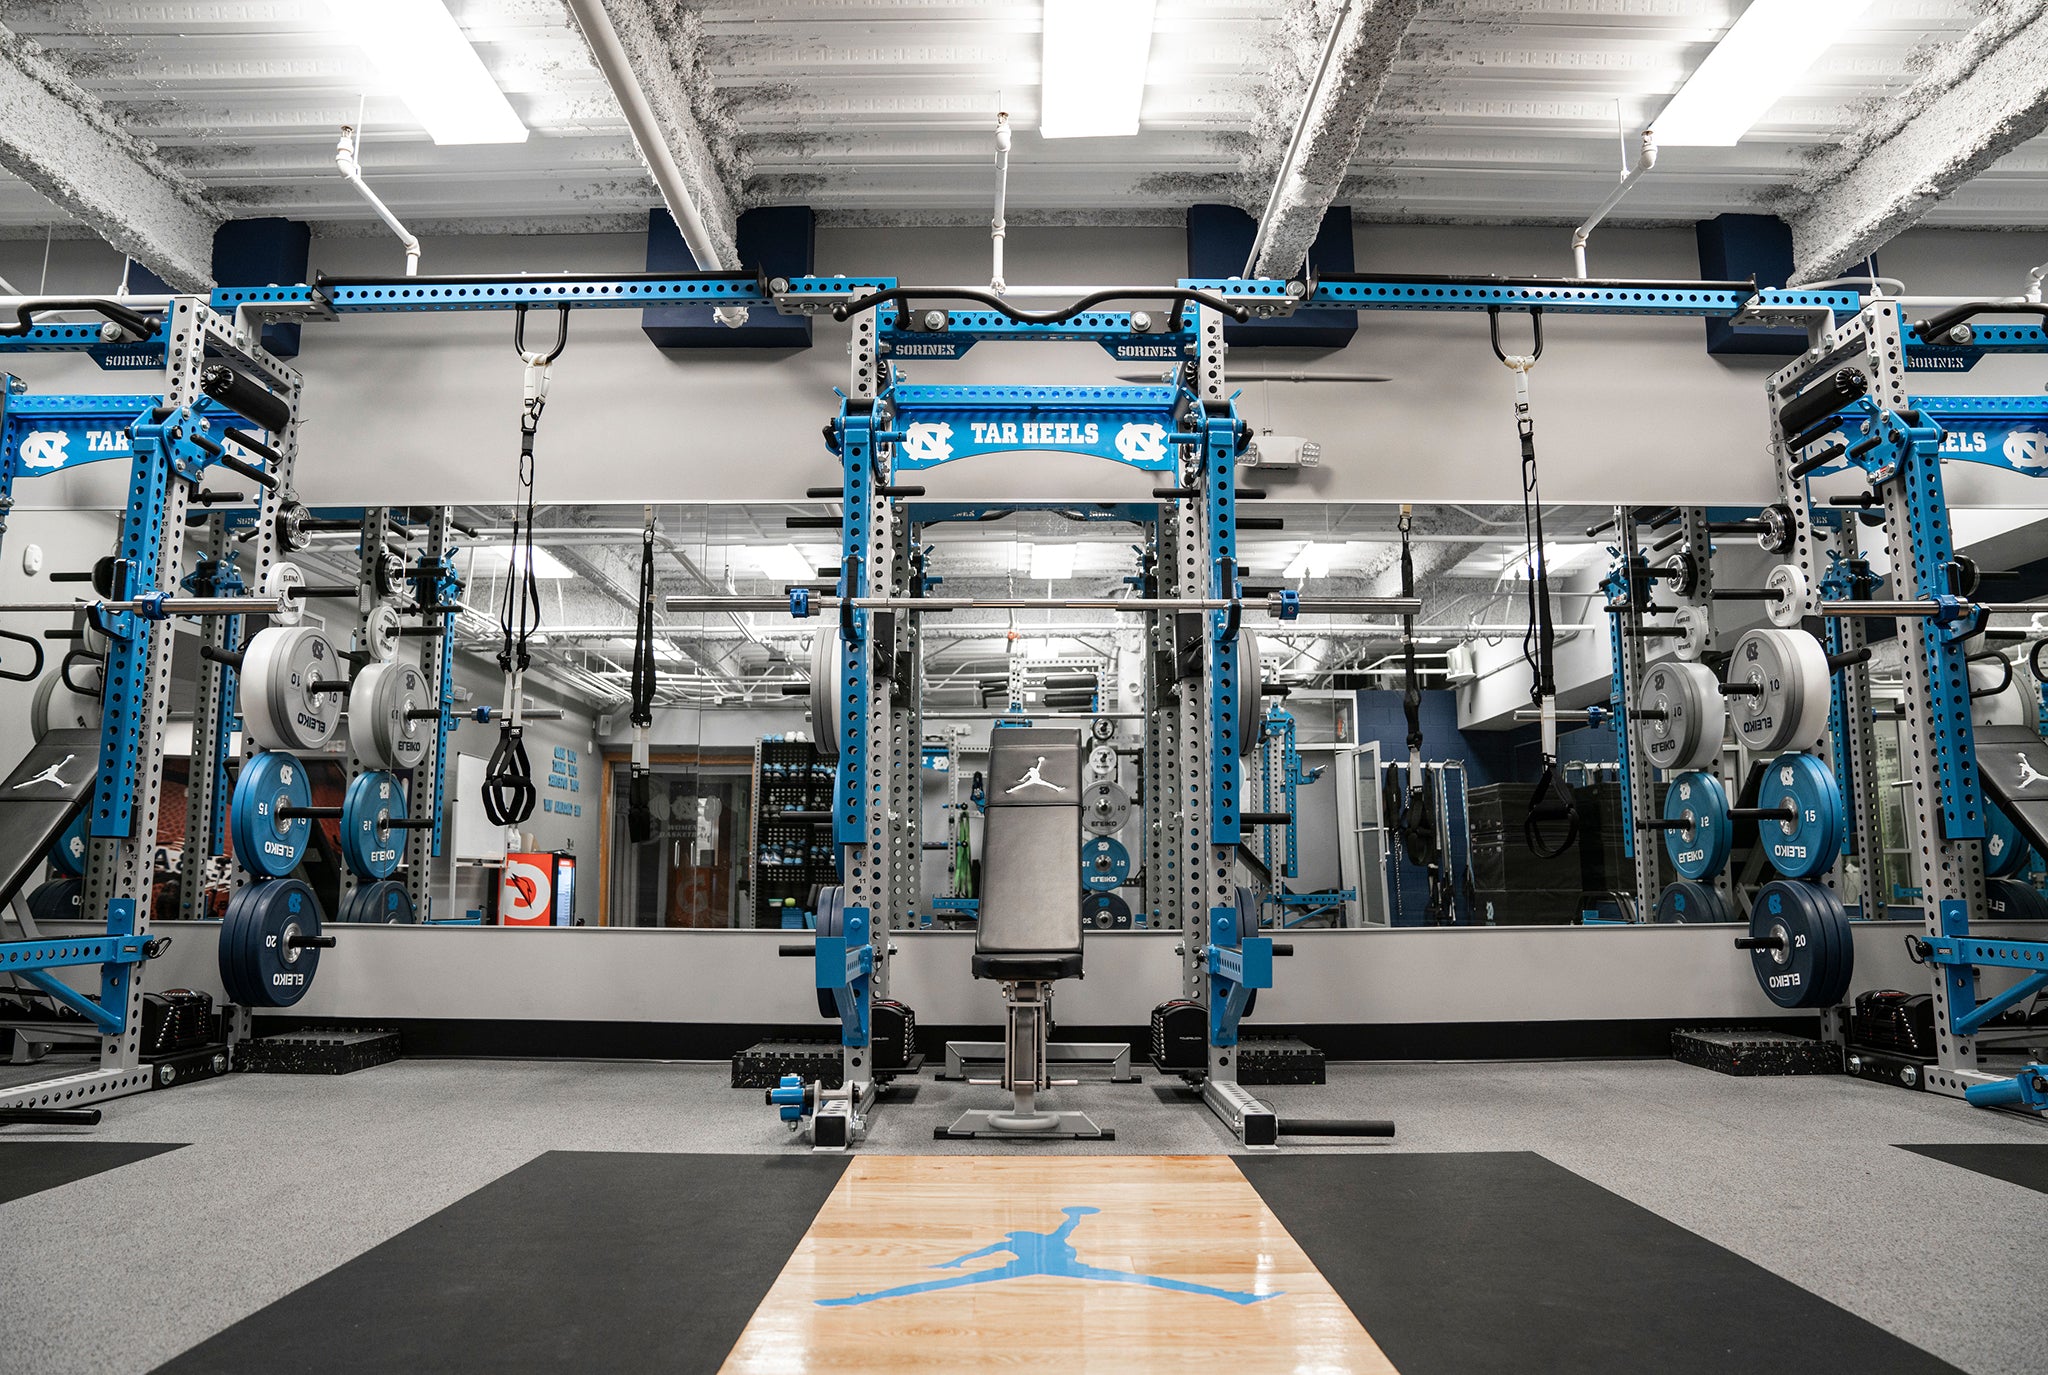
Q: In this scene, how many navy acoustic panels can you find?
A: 4